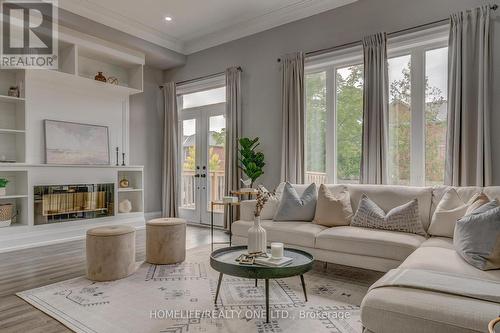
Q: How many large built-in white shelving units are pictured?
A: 1